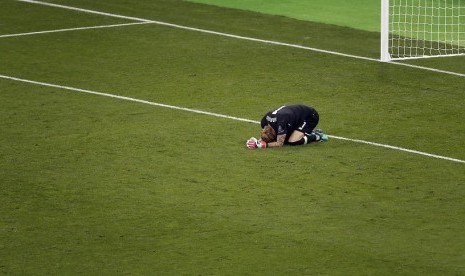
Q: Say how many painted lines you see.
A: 3